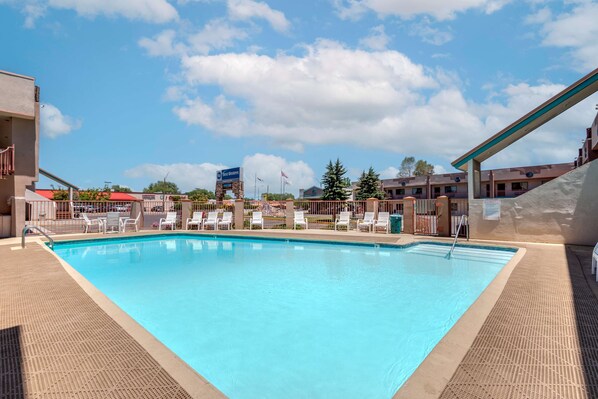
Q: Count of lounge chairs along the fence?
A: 9